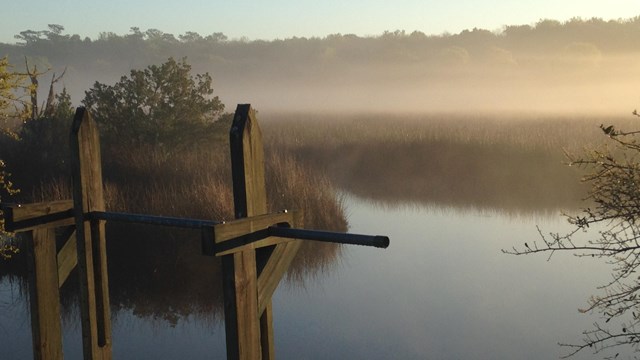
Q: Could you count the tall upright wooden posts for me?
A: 2